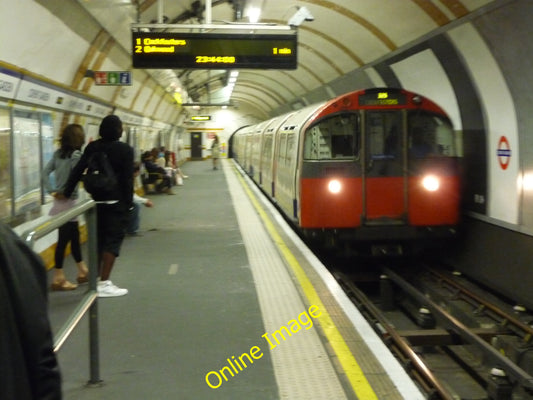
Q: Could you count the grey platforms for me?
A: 1